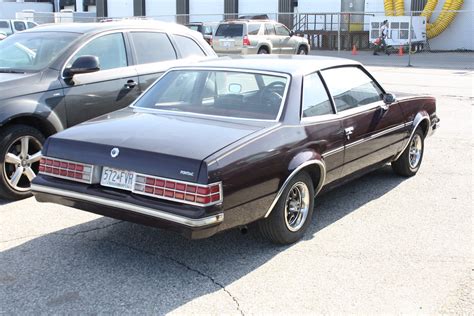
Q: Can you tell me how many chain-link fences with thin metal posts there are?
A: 1